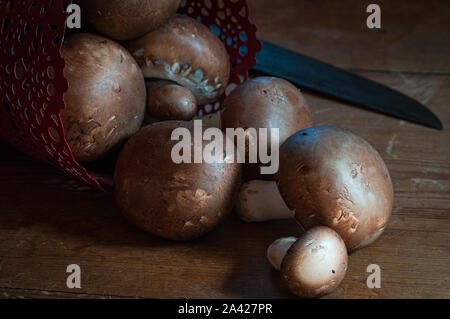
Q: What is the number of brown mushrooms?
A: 8